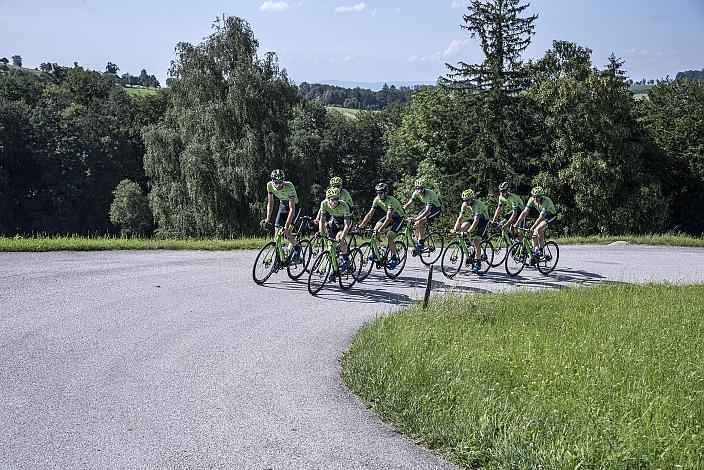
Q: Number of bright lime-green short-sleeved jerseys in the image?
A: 8